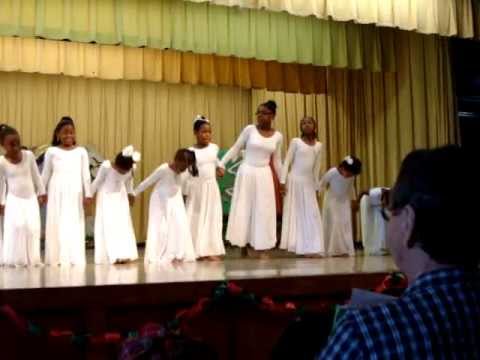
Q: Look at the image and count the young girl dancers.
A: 9